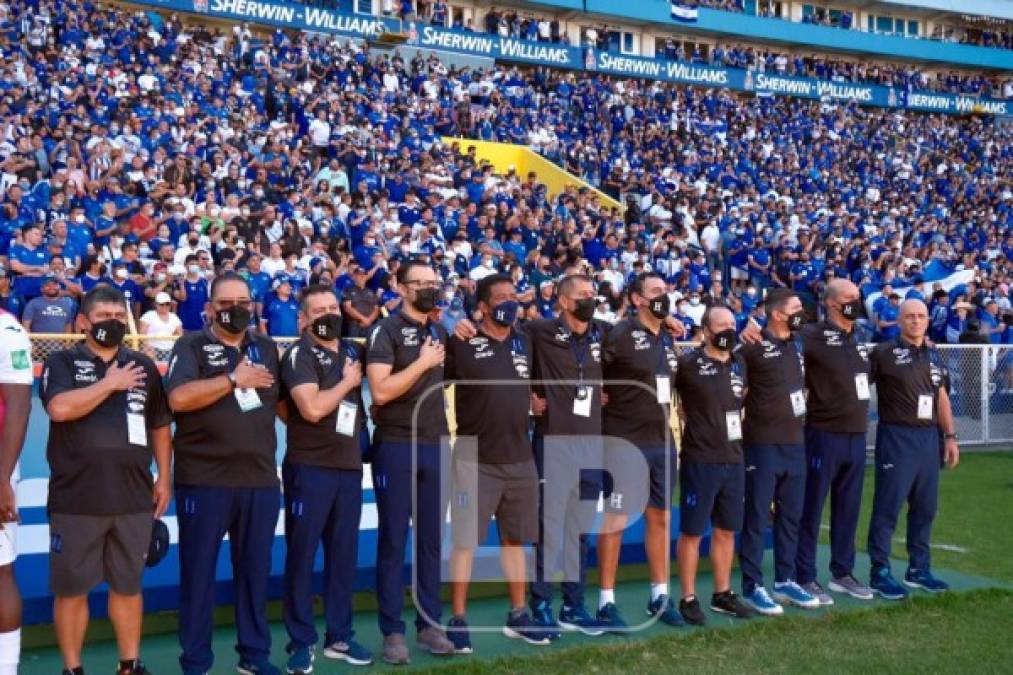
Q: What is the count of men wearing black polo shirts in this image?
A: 11